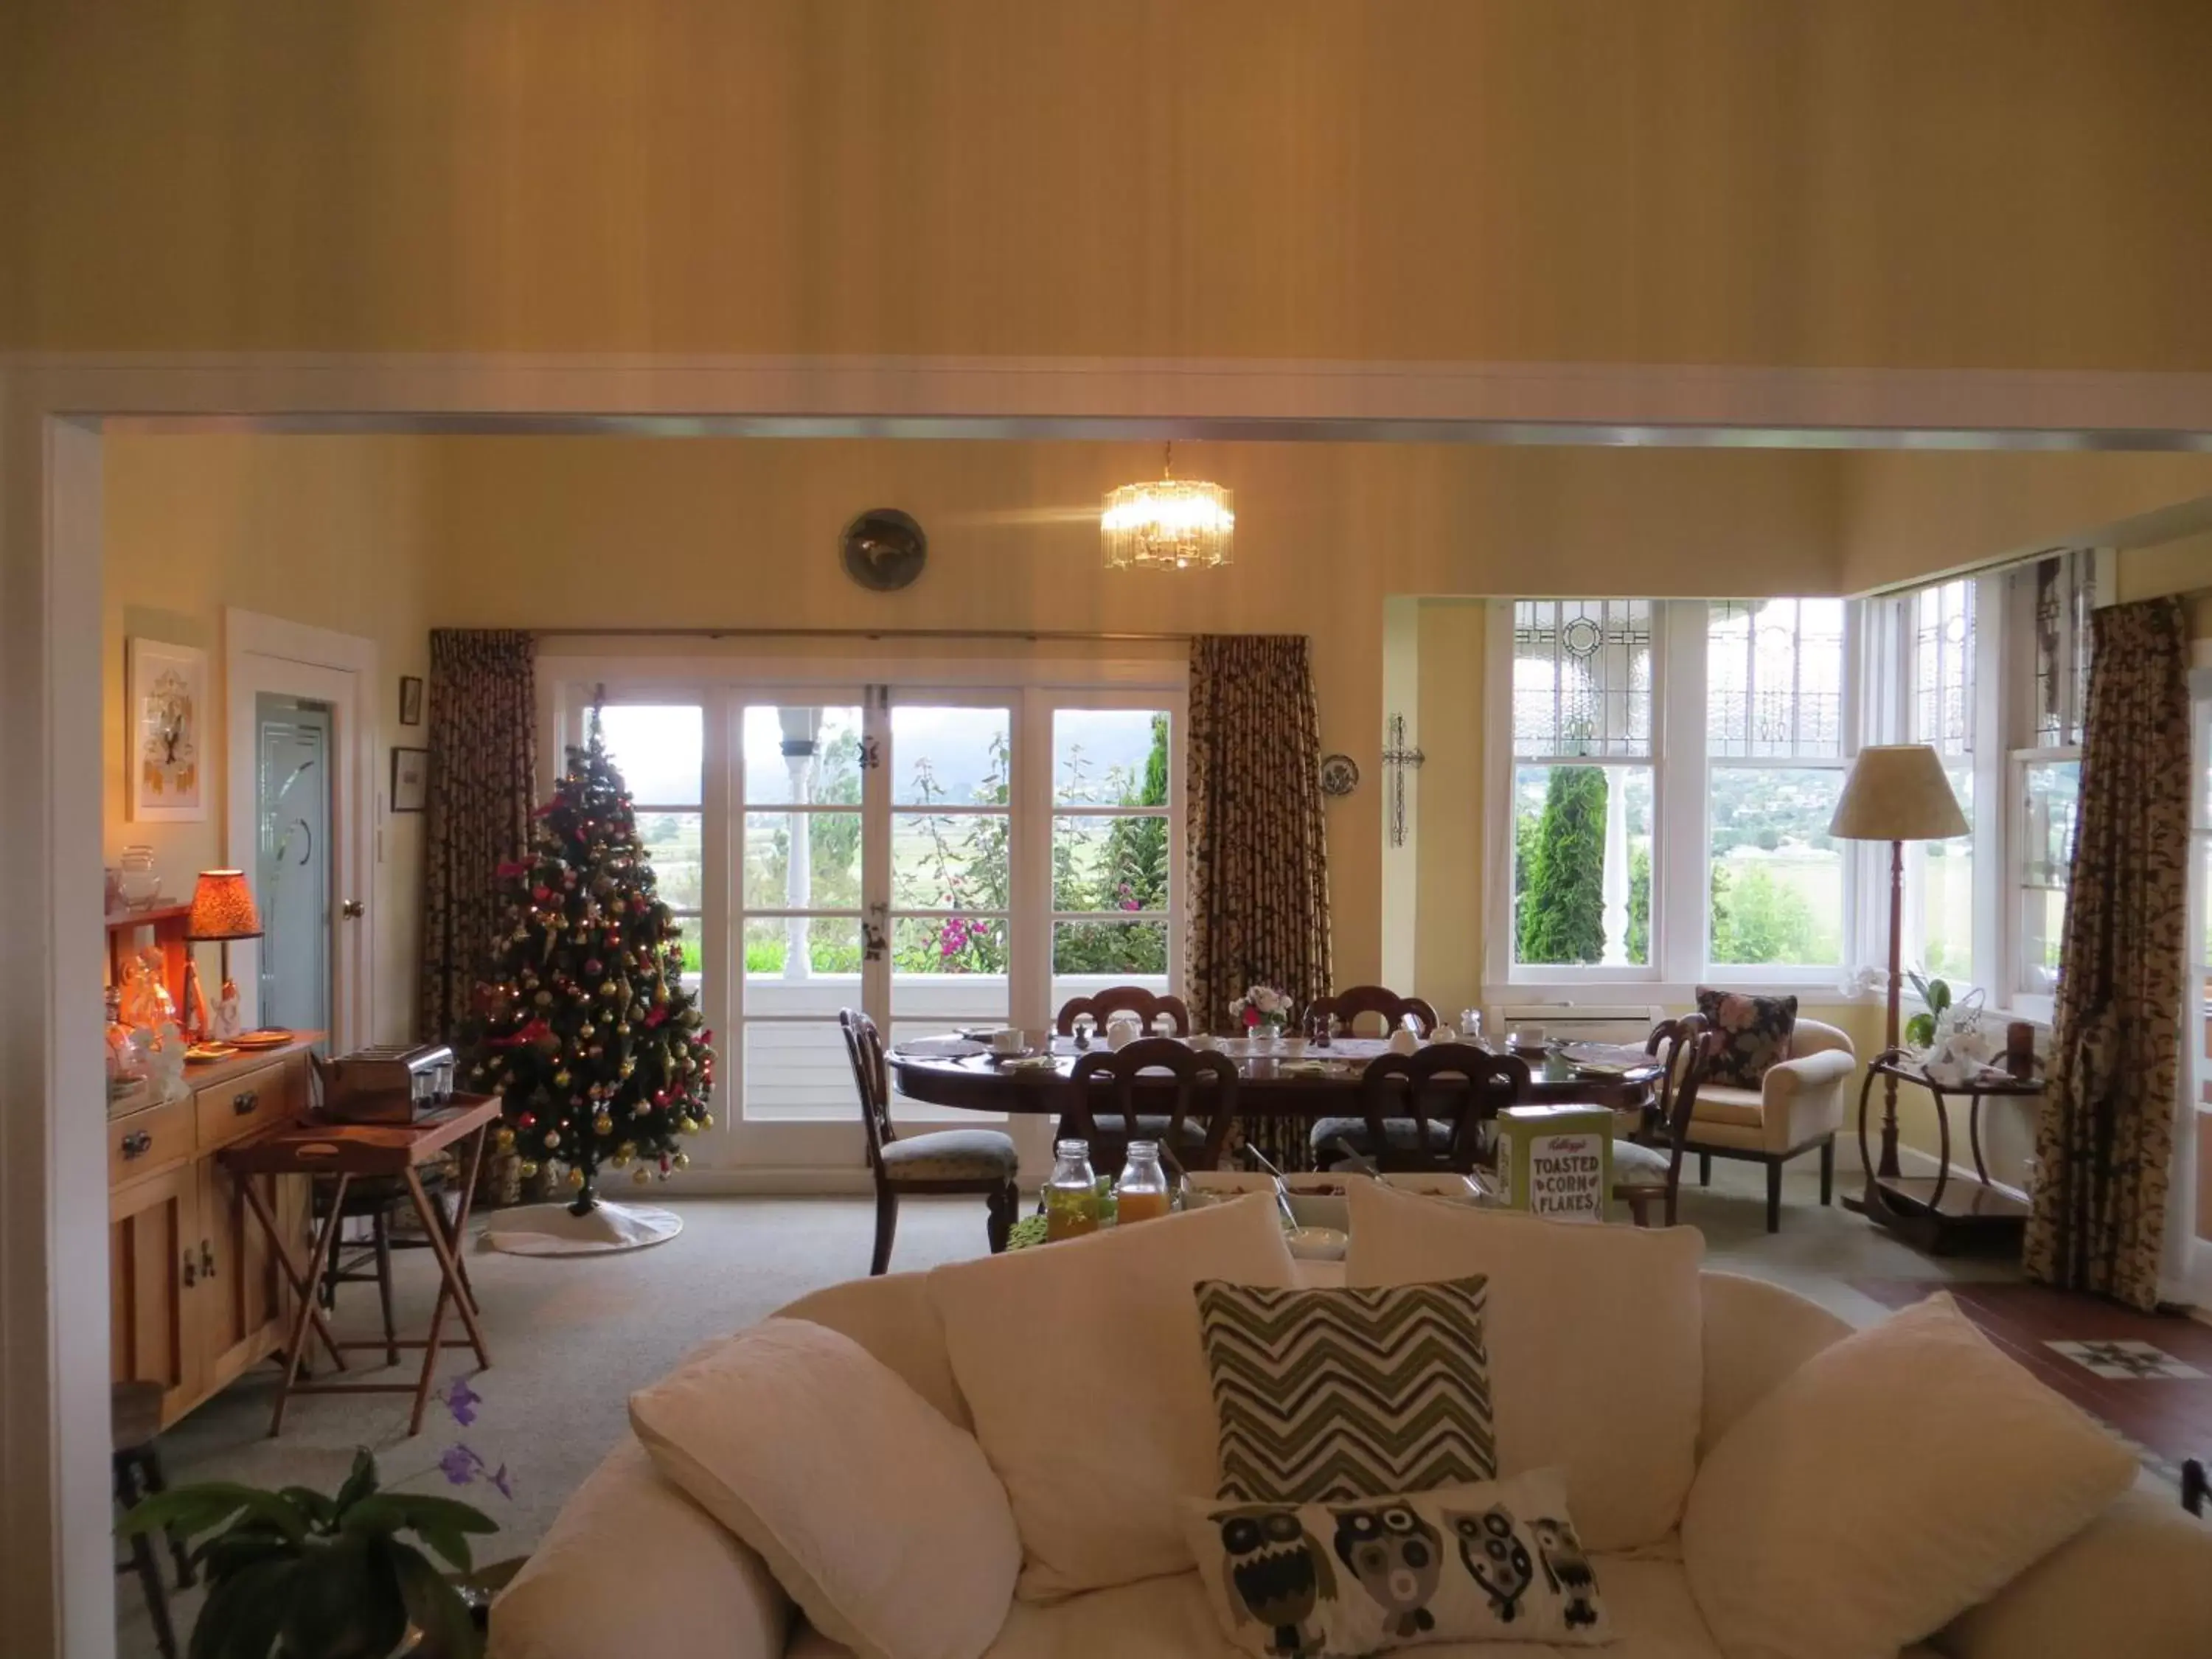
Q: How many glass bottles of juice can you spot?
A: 2